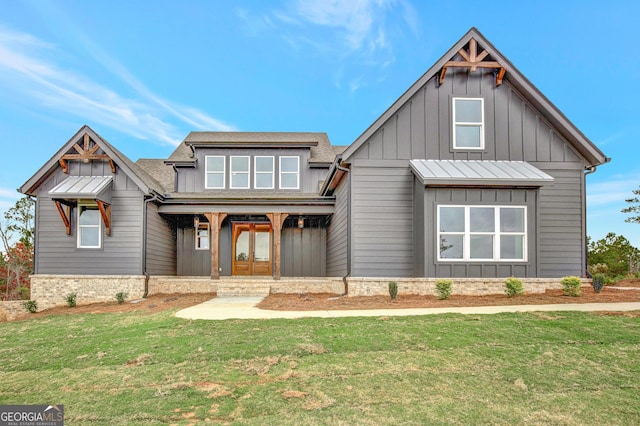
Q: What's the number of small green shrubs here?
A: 8